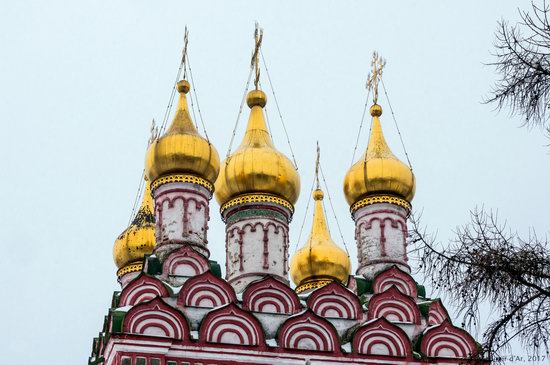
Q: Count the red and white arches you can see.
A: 13